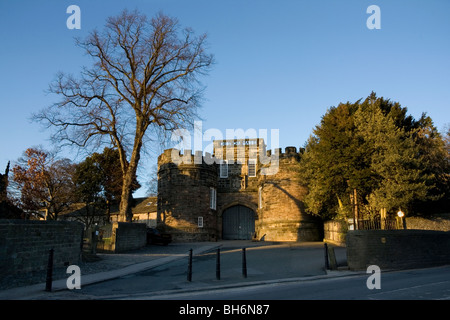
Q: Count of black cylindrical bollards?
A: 5